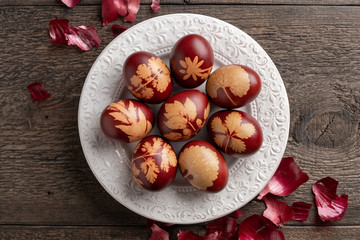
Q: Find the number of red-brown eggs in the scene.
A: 8